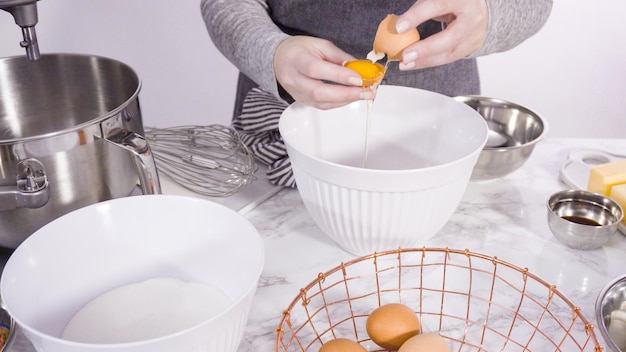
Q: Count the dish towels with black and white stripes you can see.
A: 1